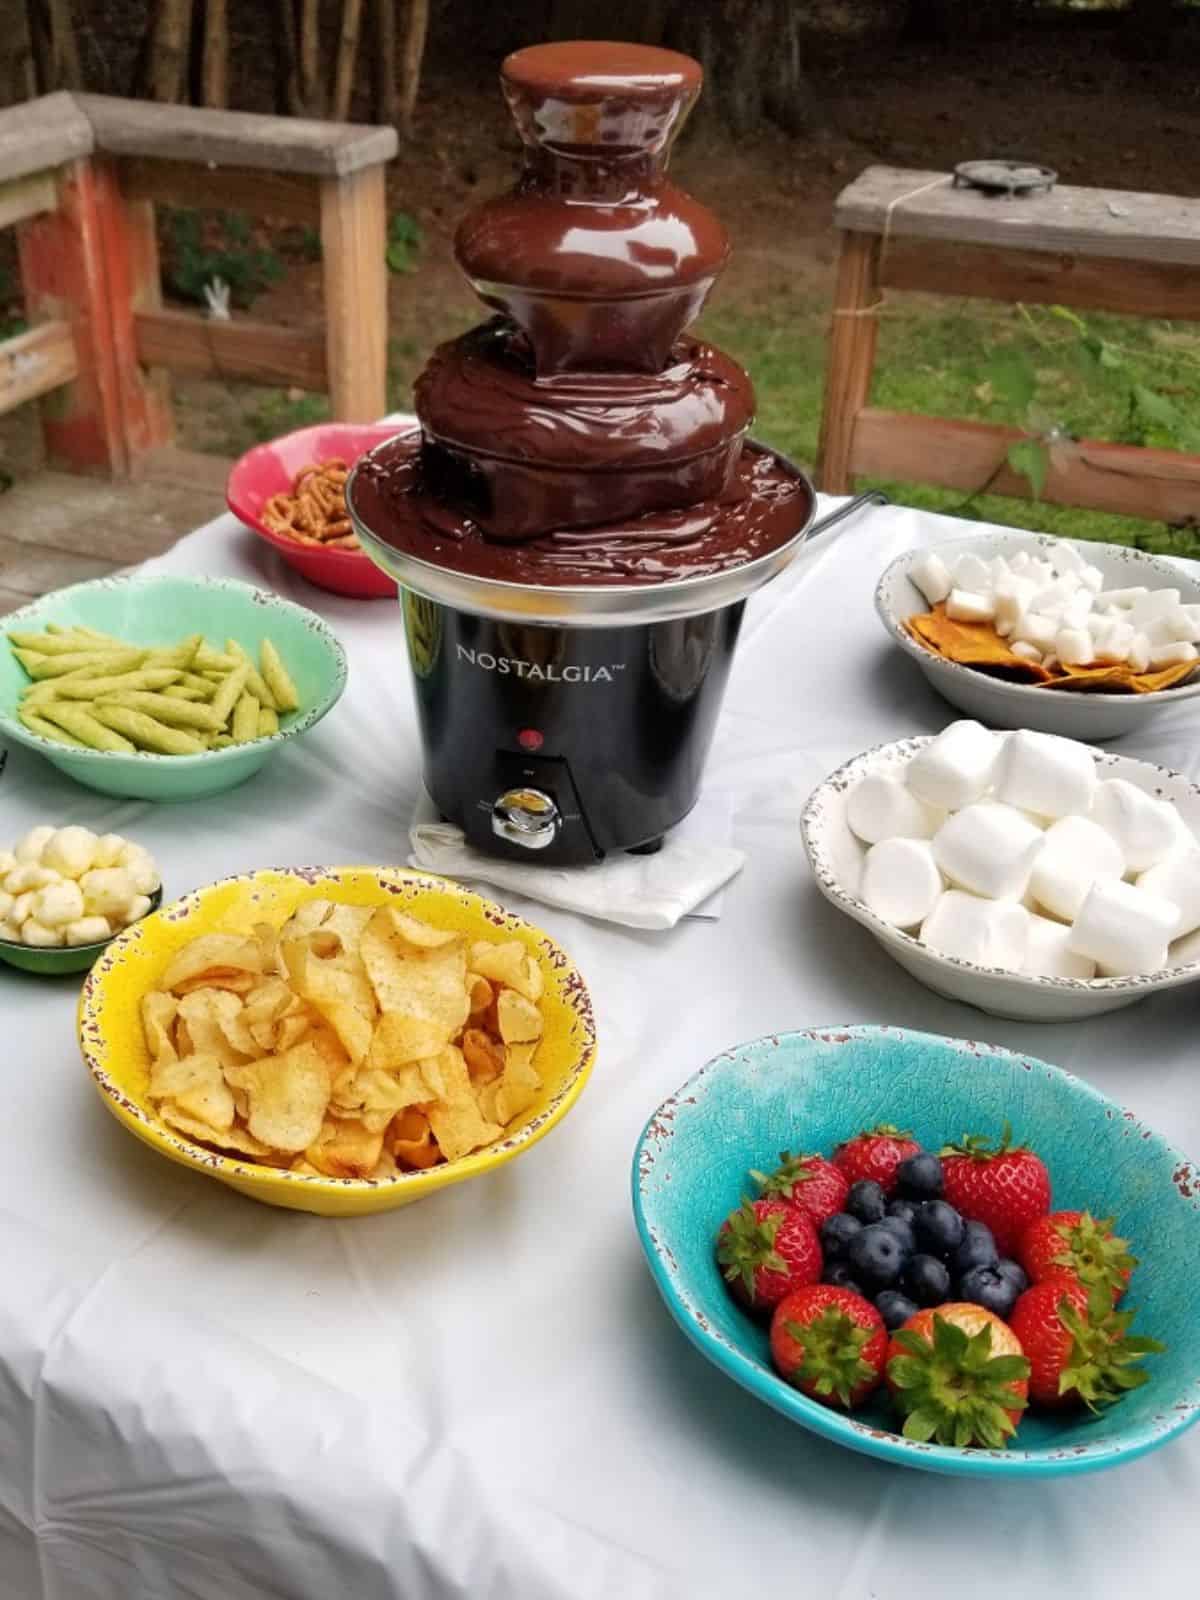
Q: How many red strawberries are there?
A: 8